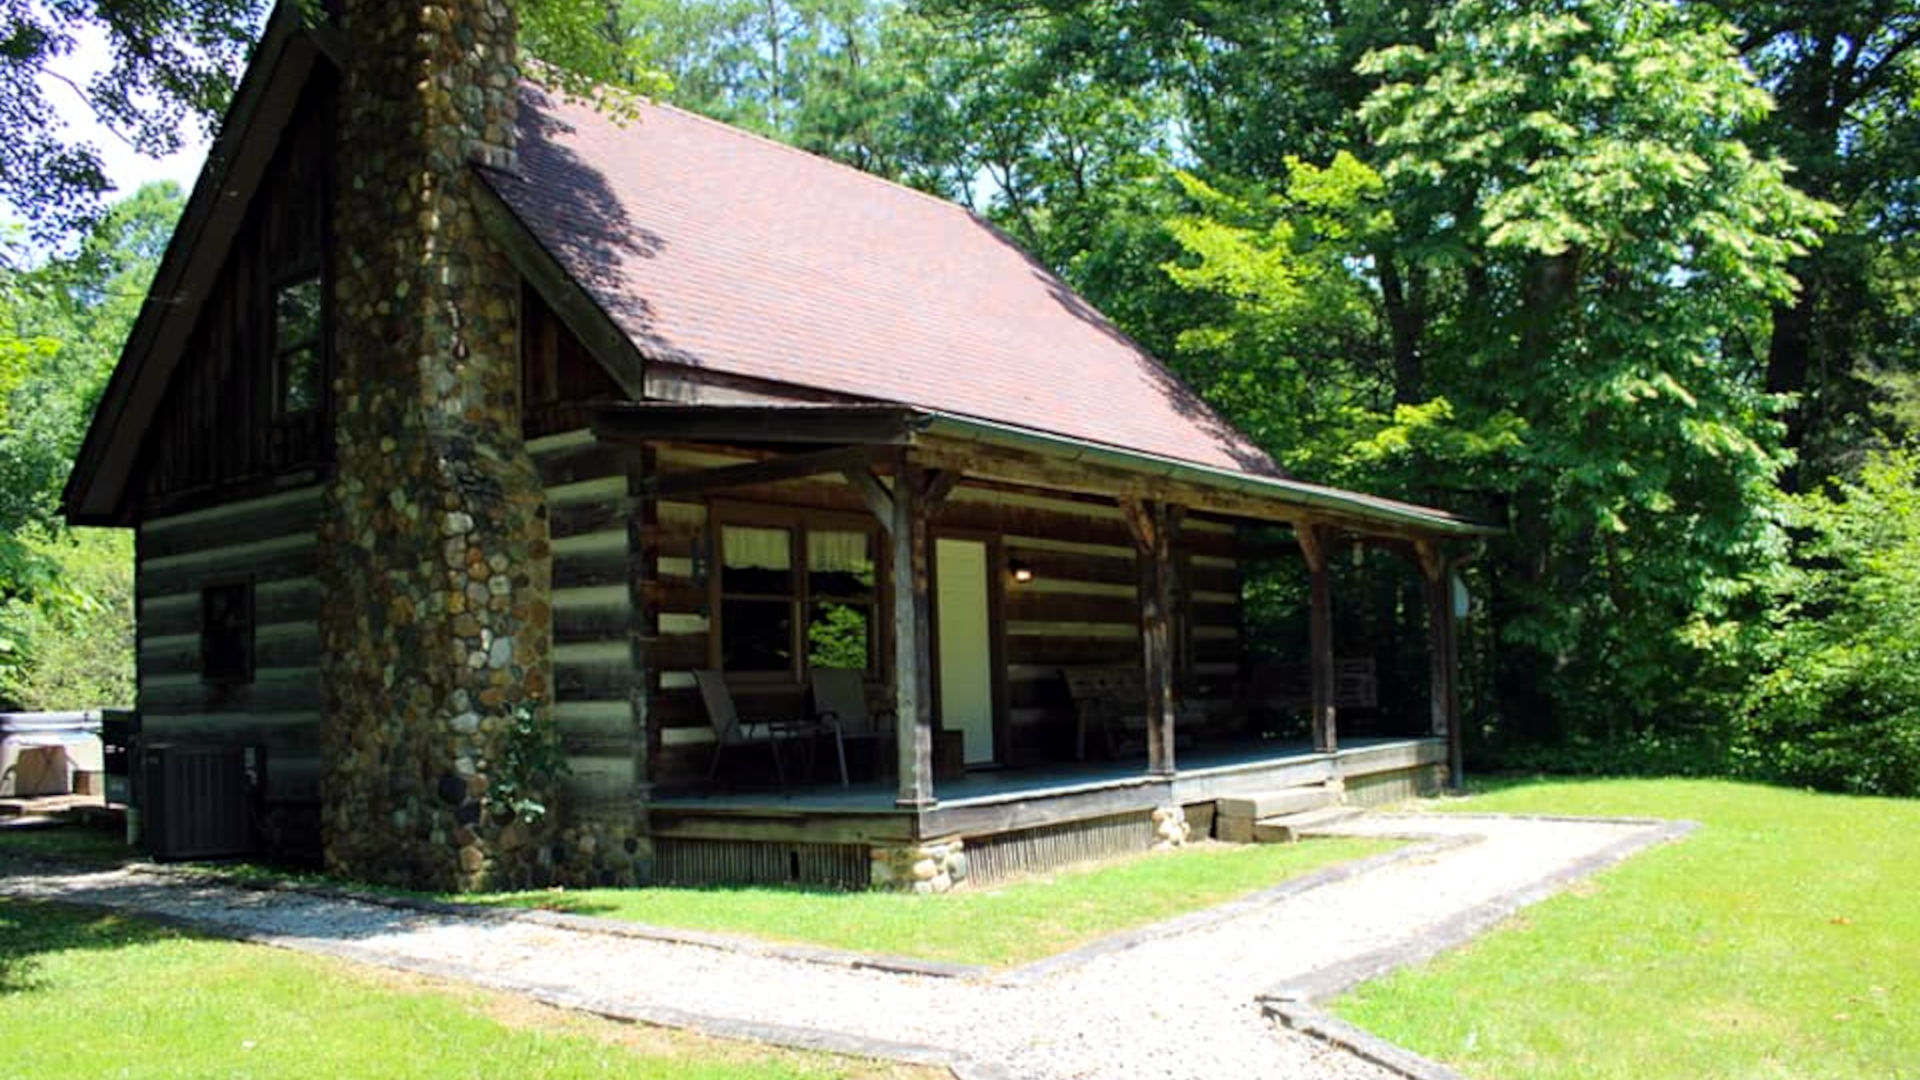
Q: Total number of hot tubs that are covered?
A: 1